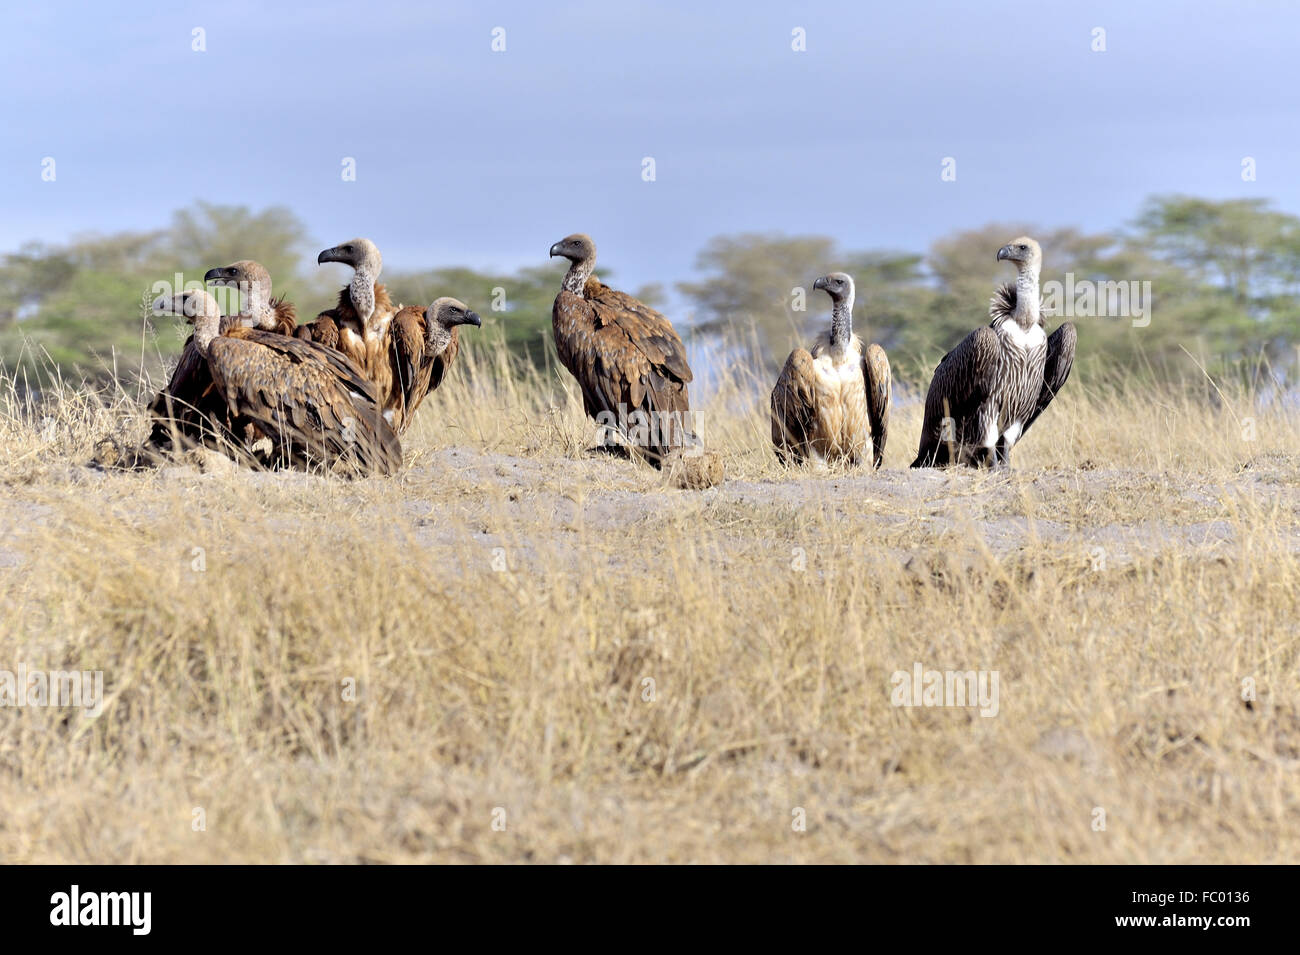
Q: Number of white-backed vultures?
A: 7